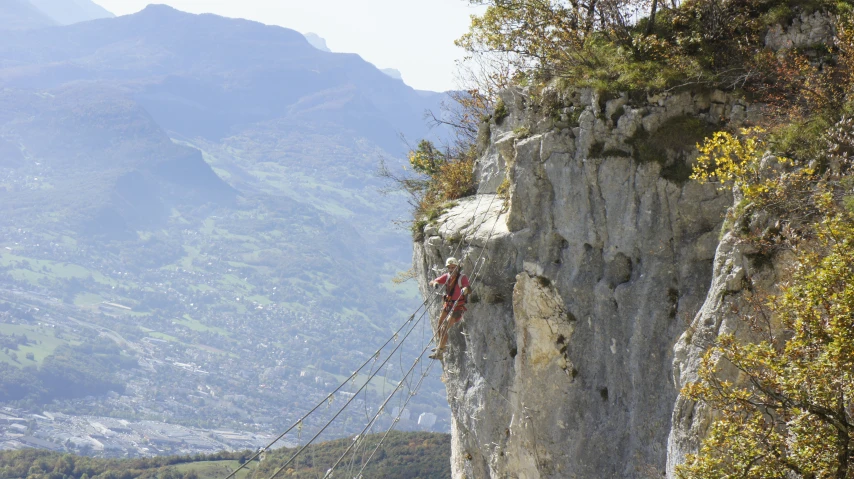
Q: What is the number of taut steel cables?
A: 4